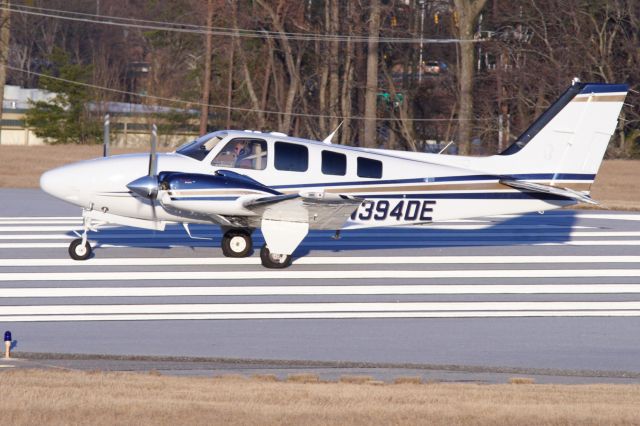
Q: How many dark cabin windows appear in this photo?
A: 3